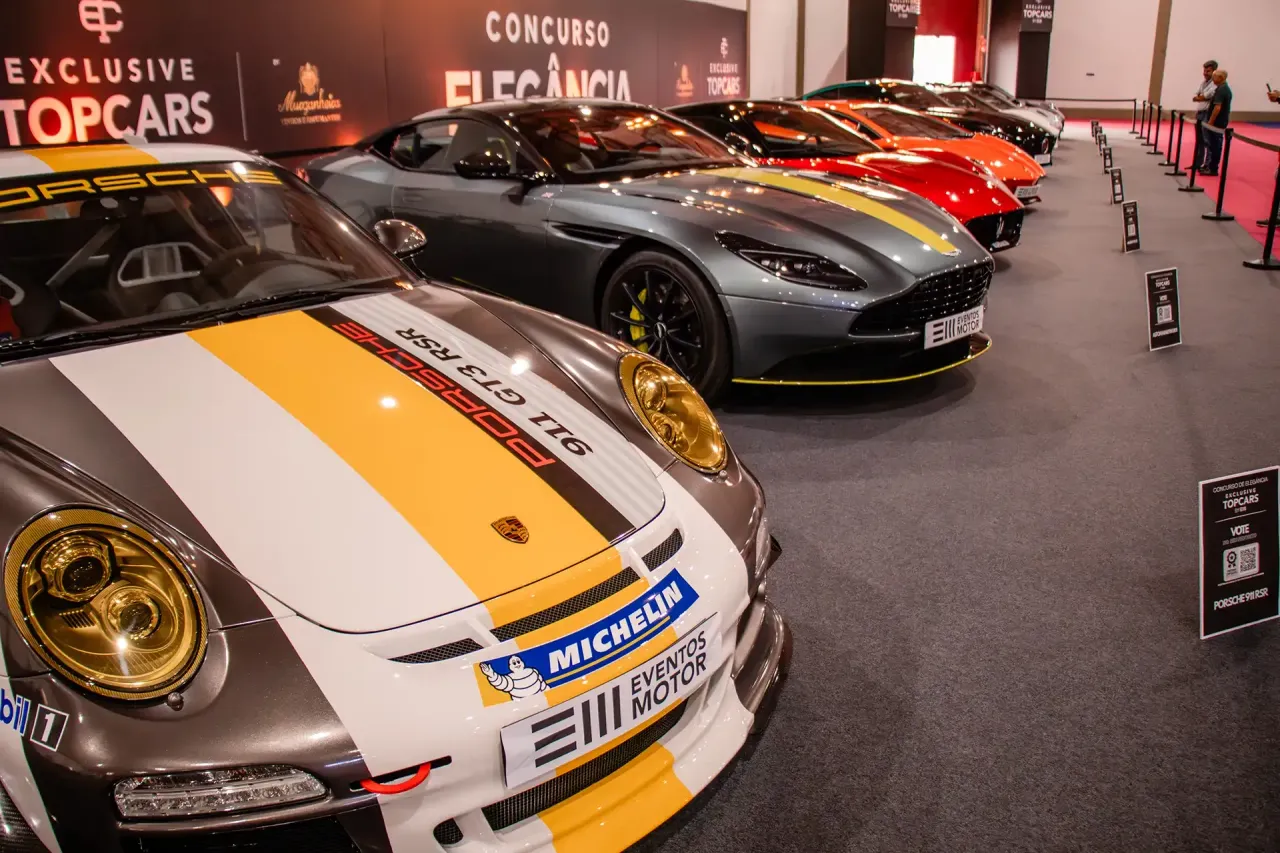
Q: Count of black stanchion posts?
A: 9